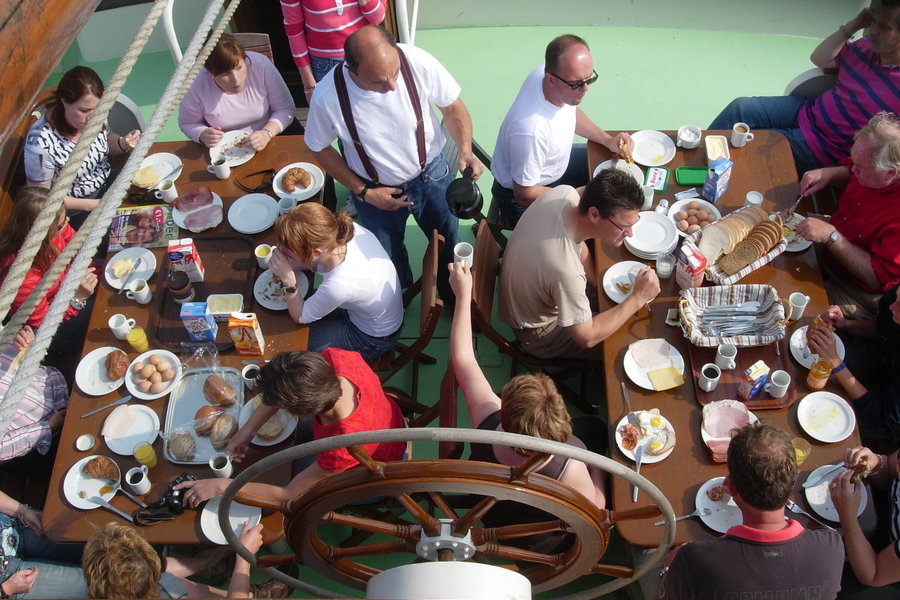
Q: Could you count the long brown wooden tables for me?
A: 2